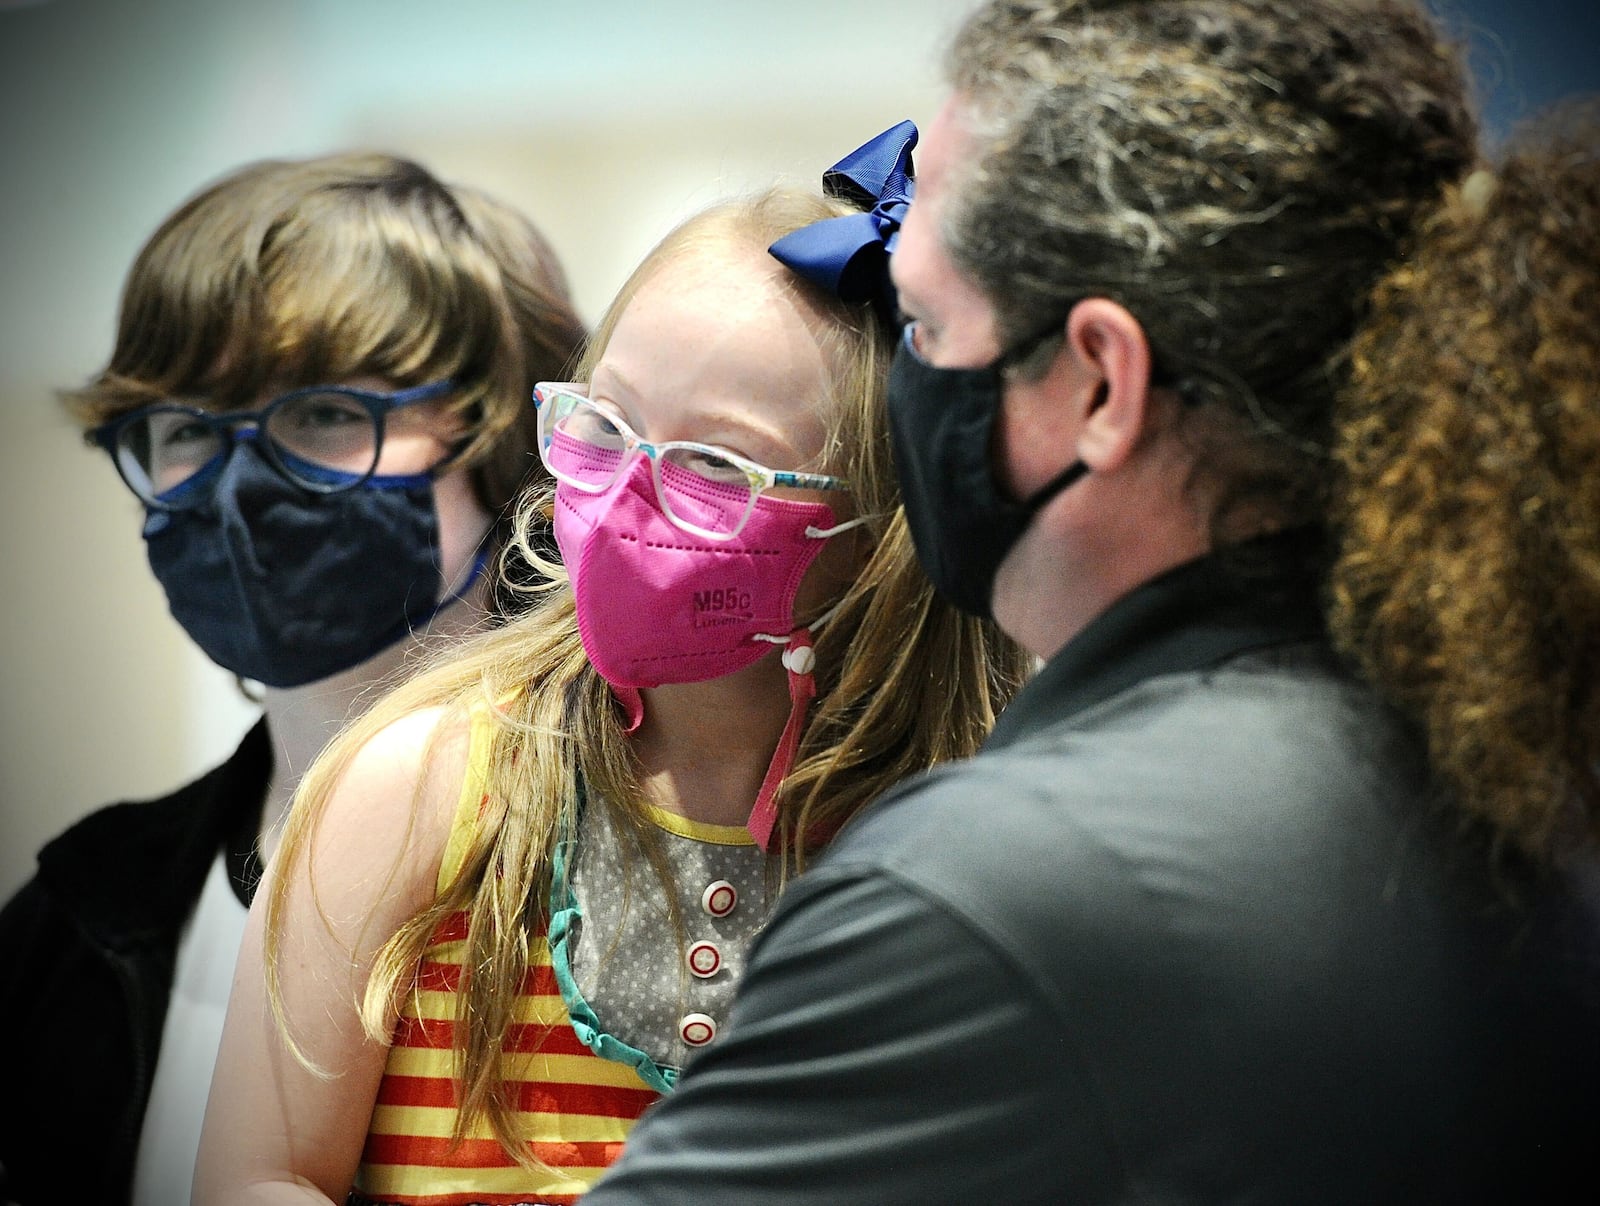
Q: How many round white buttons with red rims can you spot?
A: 3